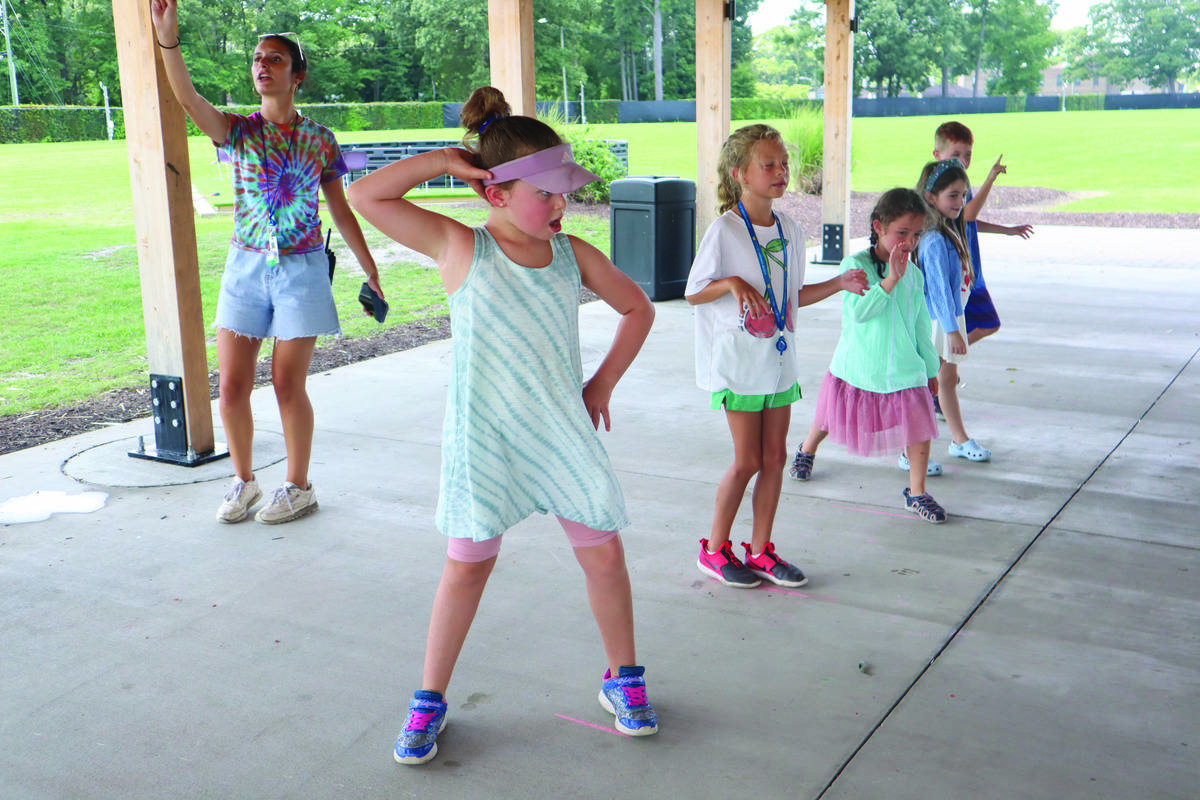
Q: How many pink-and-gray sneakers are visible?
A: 2